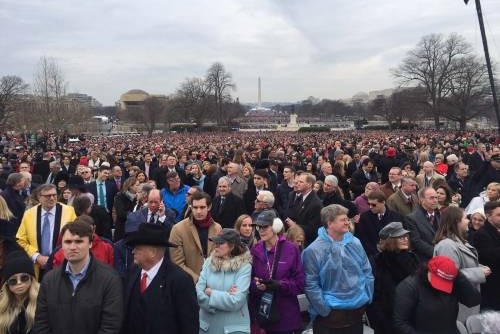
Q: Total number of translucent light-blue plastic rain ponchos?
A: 1